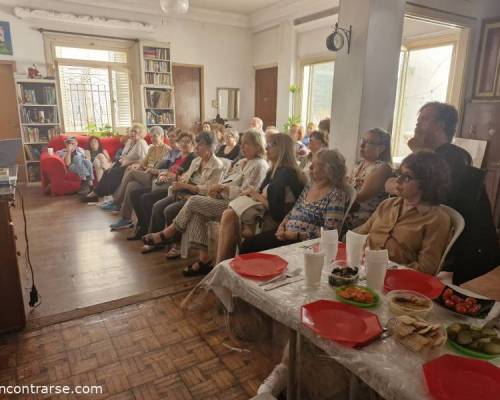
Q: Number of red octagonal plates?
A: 5